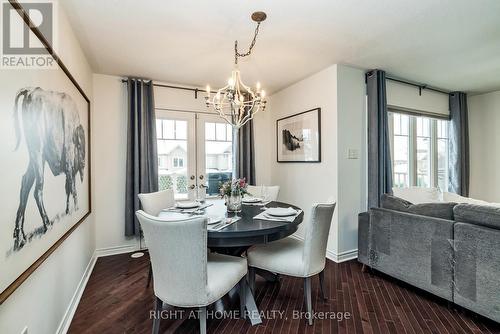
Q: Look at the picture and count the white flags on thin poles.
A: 0